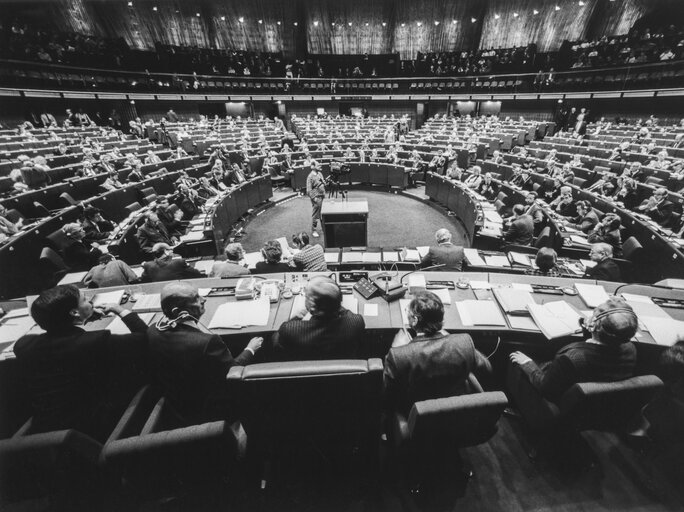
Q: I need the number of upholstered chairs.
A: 5